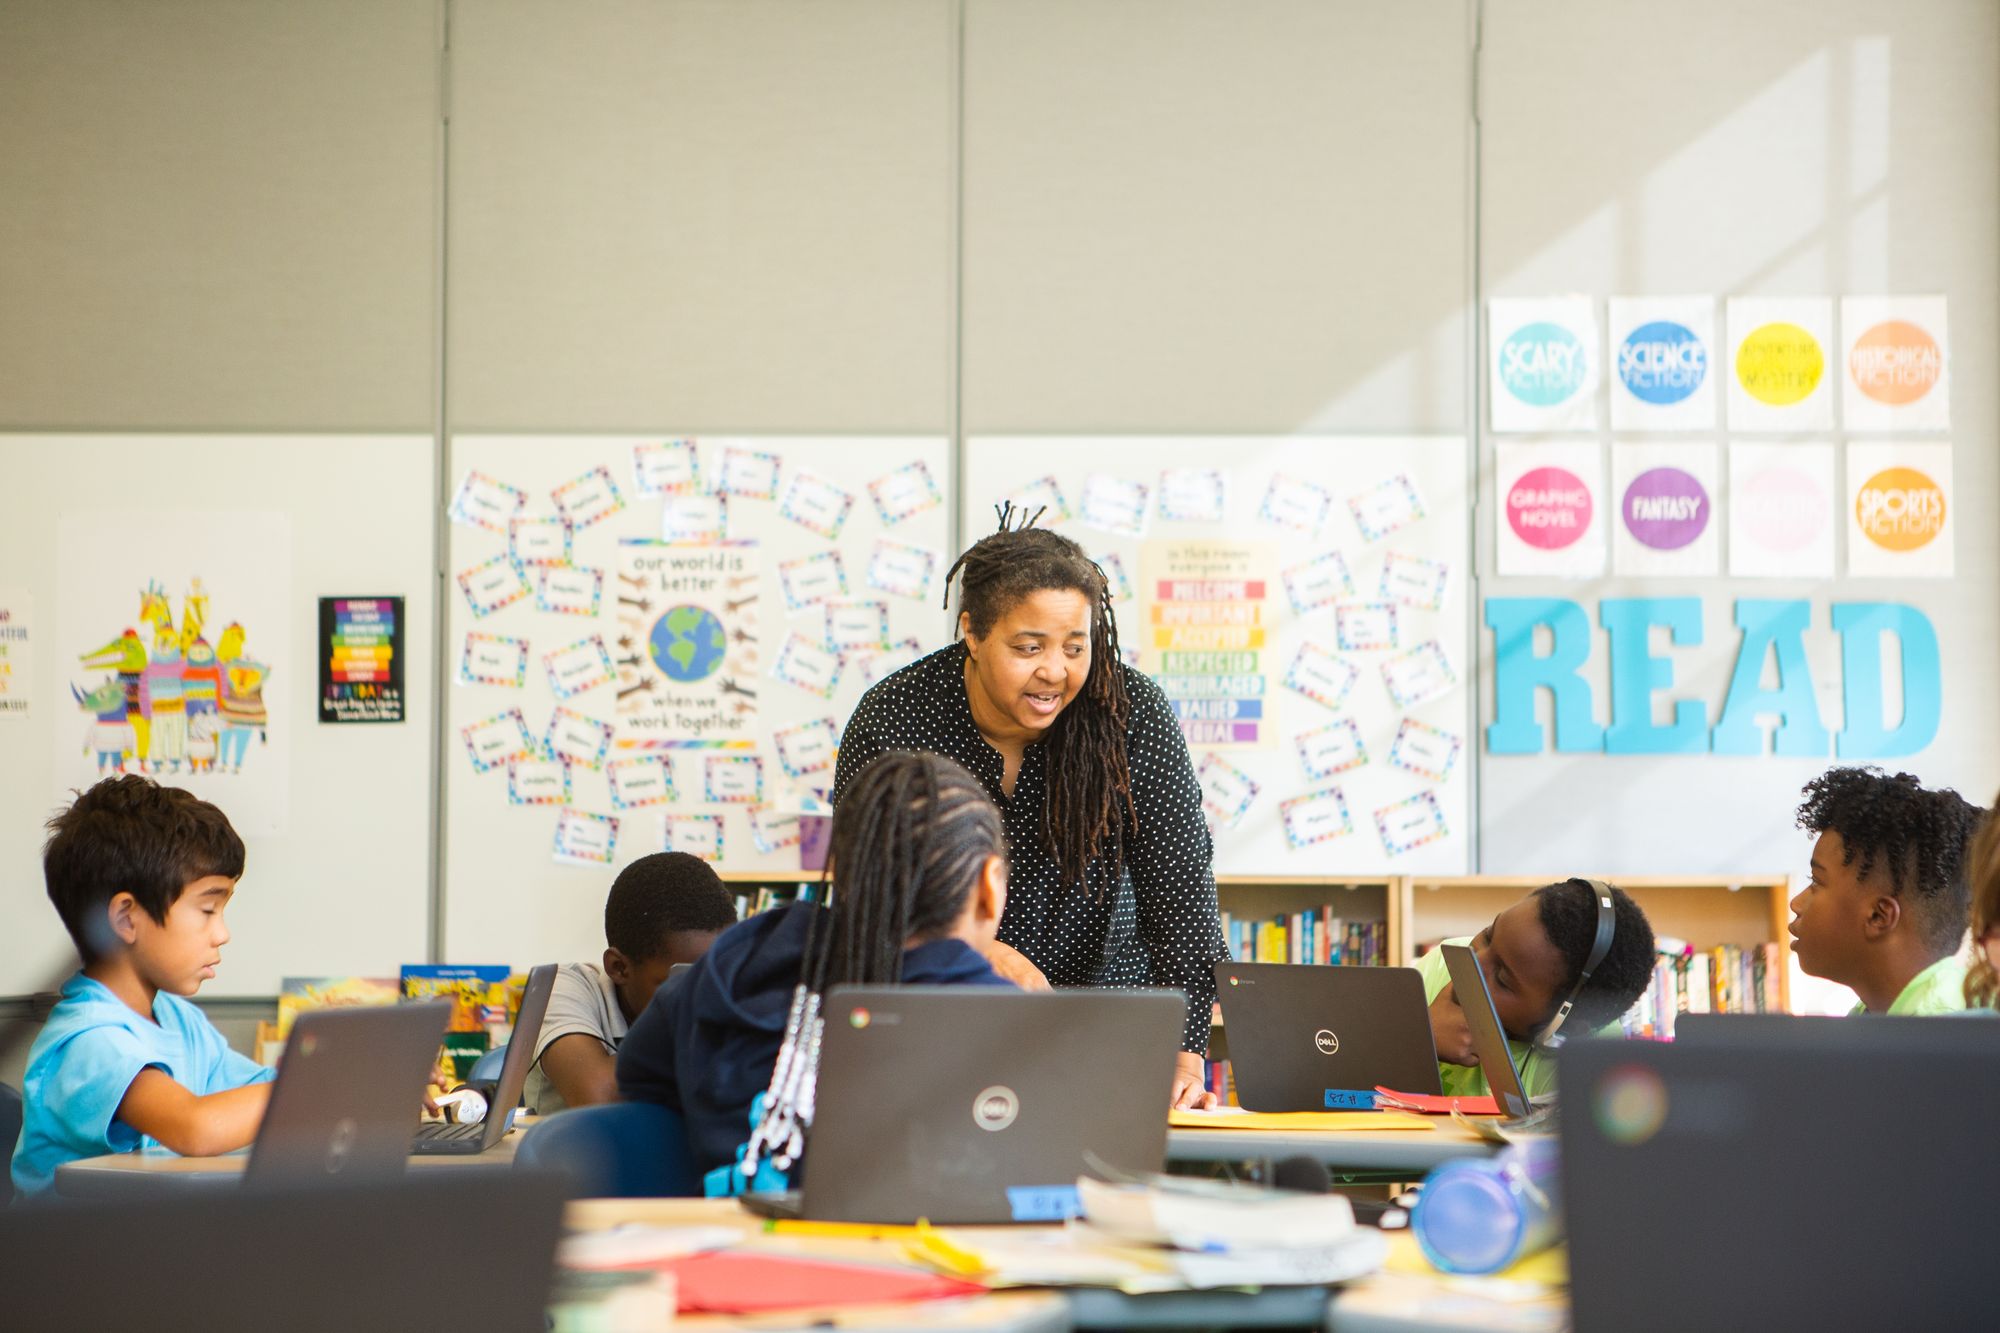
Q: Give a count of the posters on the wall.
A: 13